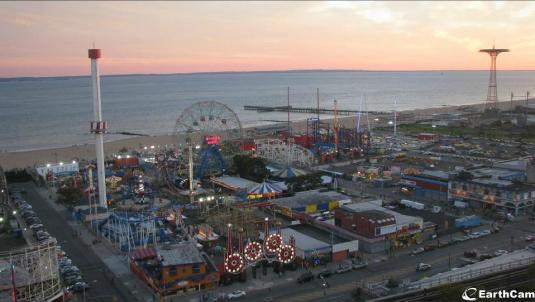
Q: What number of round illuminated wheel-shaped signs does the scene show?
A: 4